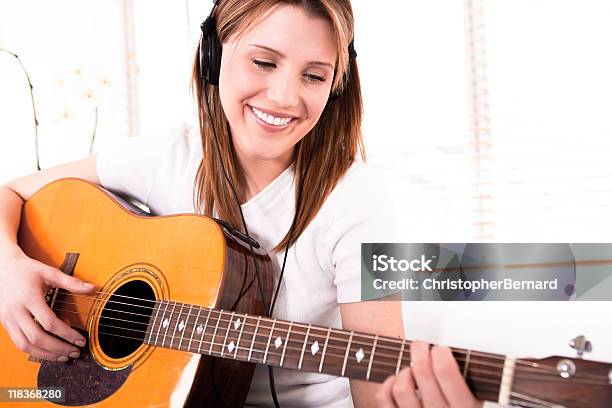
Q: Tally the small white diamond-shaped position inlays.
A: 8